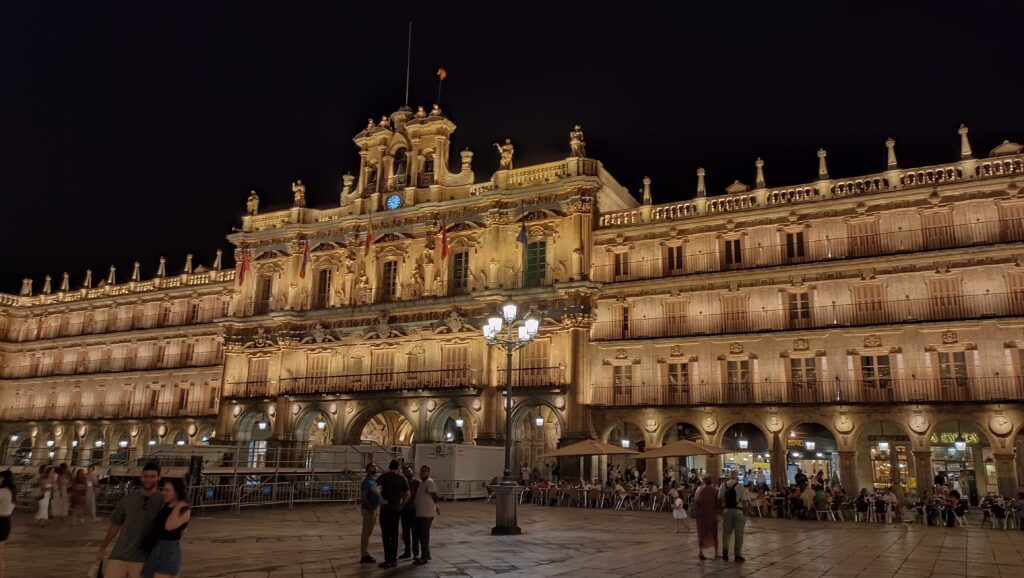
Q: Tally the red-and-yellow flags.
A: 1